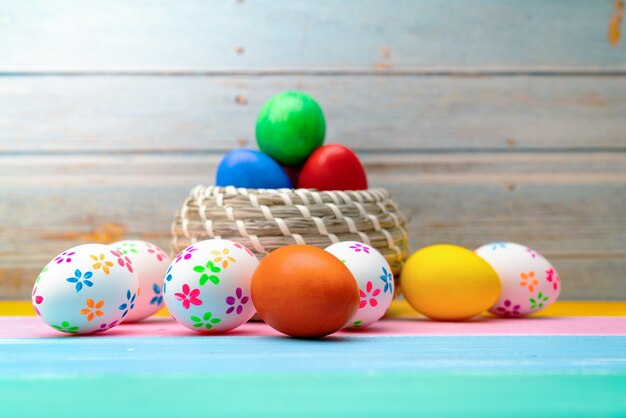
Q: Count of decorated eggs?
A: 5